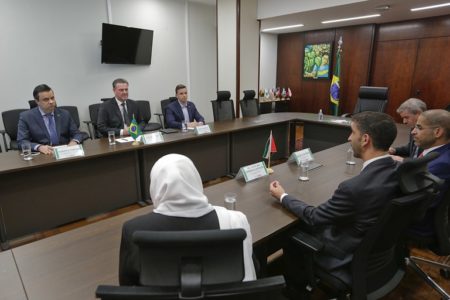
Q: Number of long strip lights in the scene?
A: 3